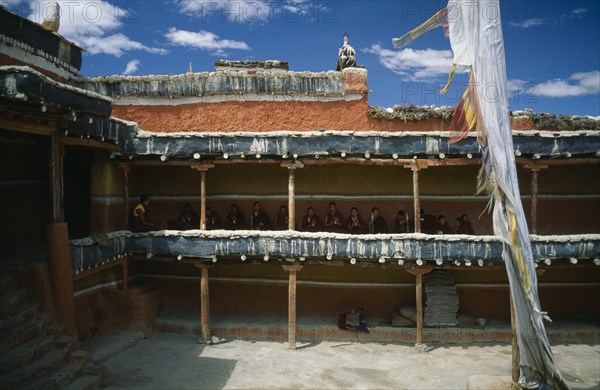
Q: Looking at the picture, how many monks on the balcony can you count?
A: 15